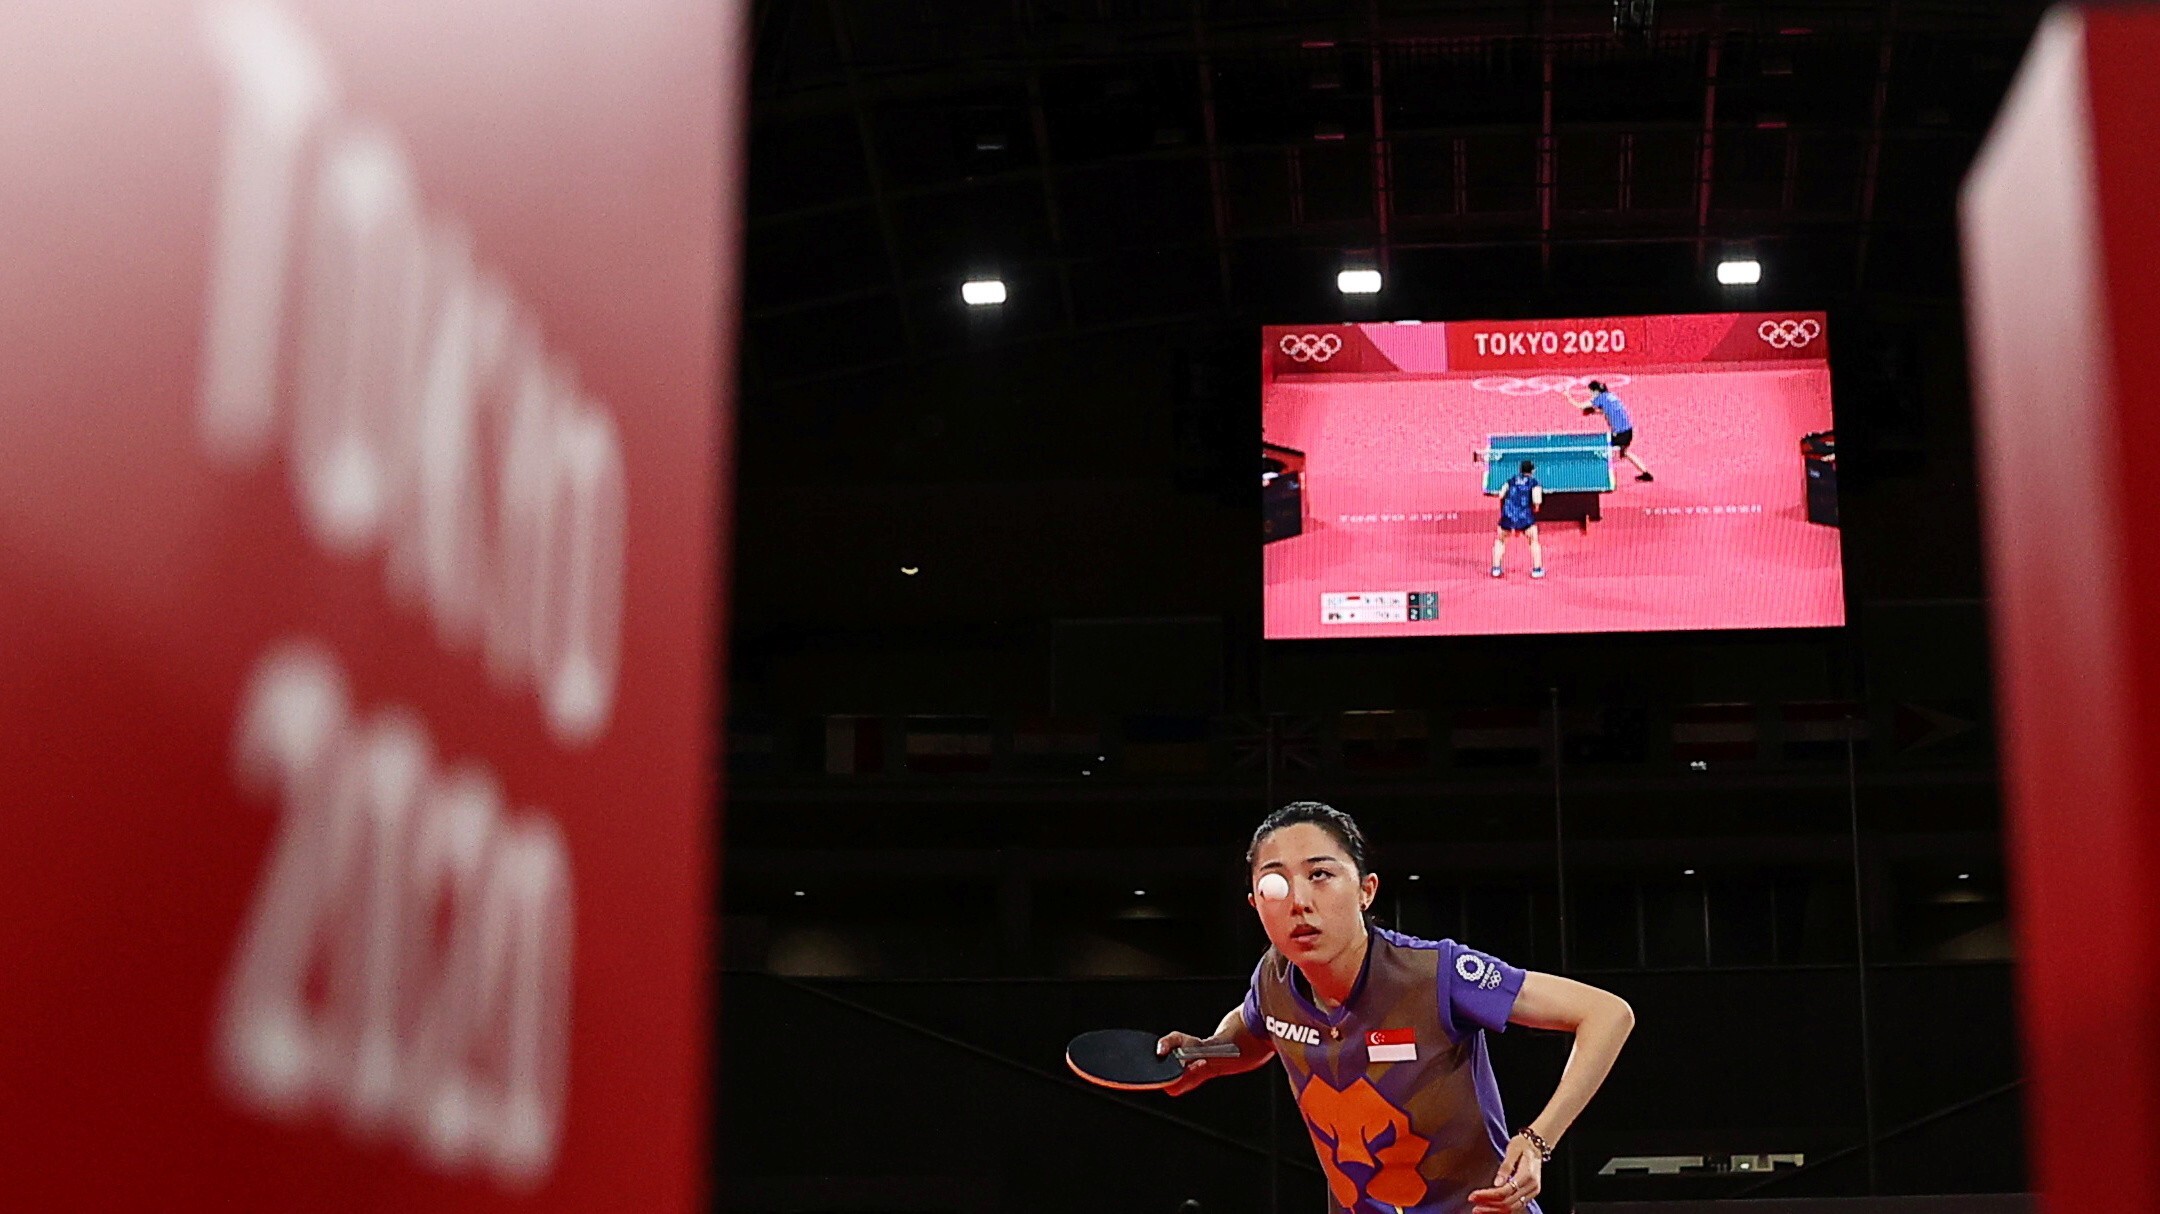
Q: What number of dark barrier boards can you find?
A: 2